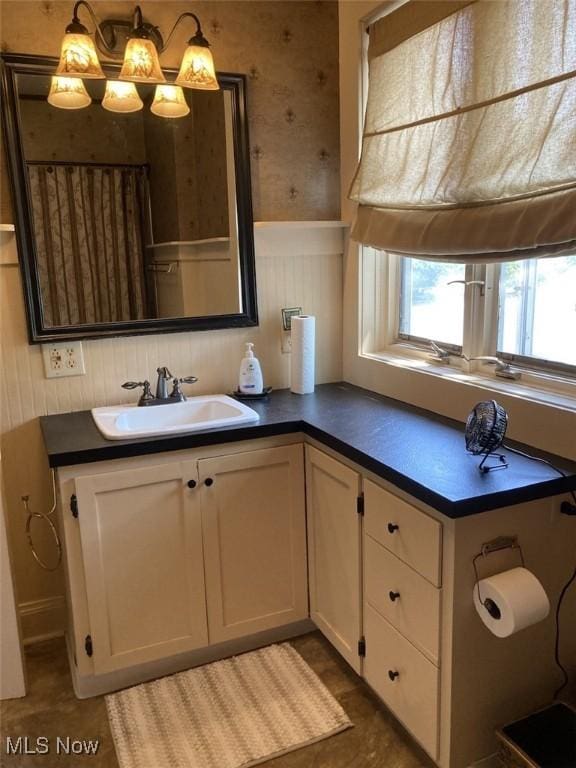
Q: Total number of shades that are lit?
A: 3